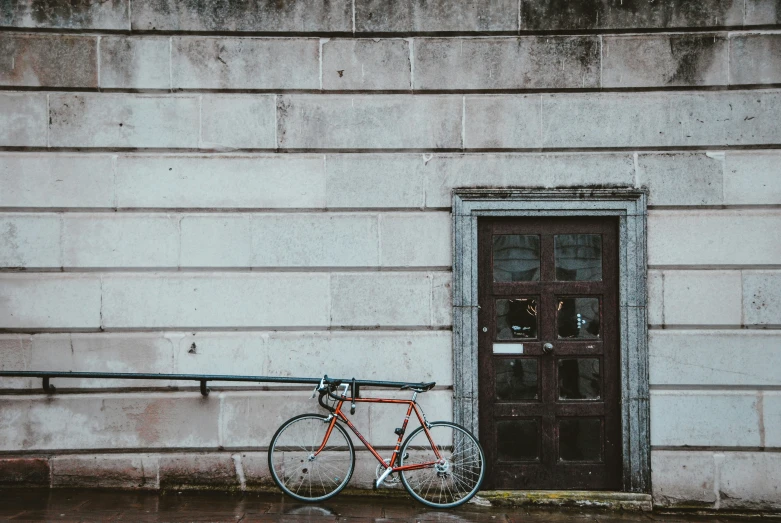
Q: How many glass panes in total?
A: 8